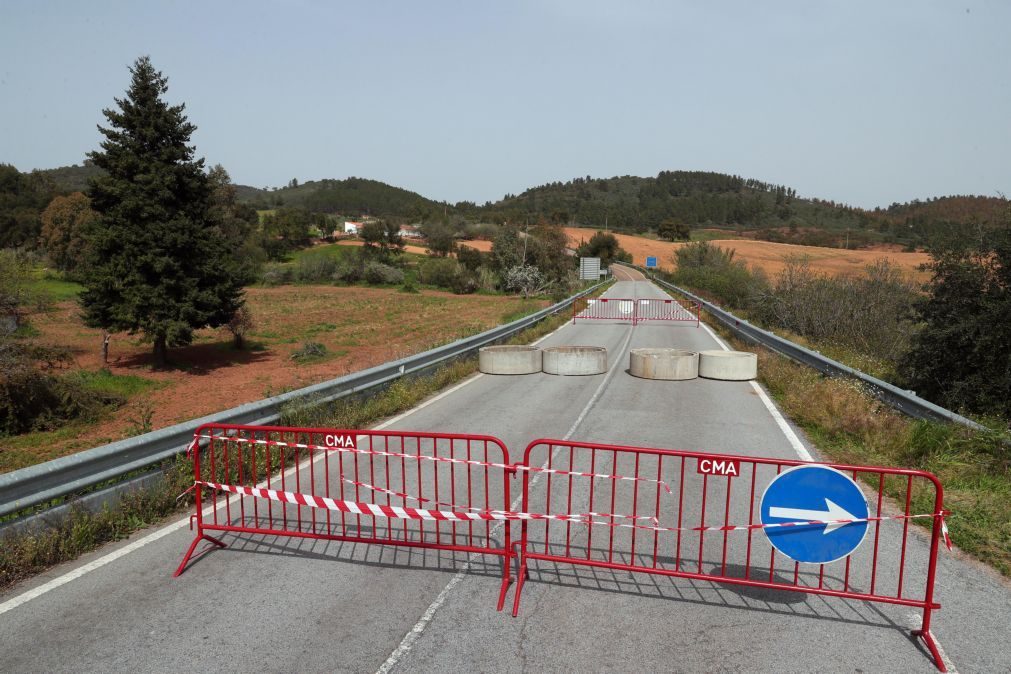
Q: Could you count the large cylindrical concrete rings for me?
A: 4